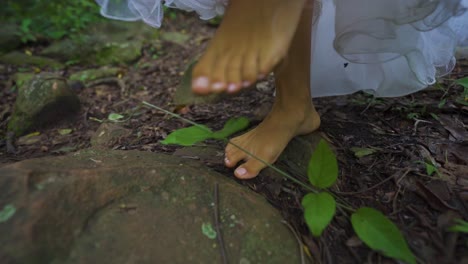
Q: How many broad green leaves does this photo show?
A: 5